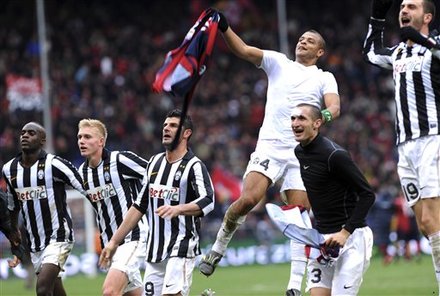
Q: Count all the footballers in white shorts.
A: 6